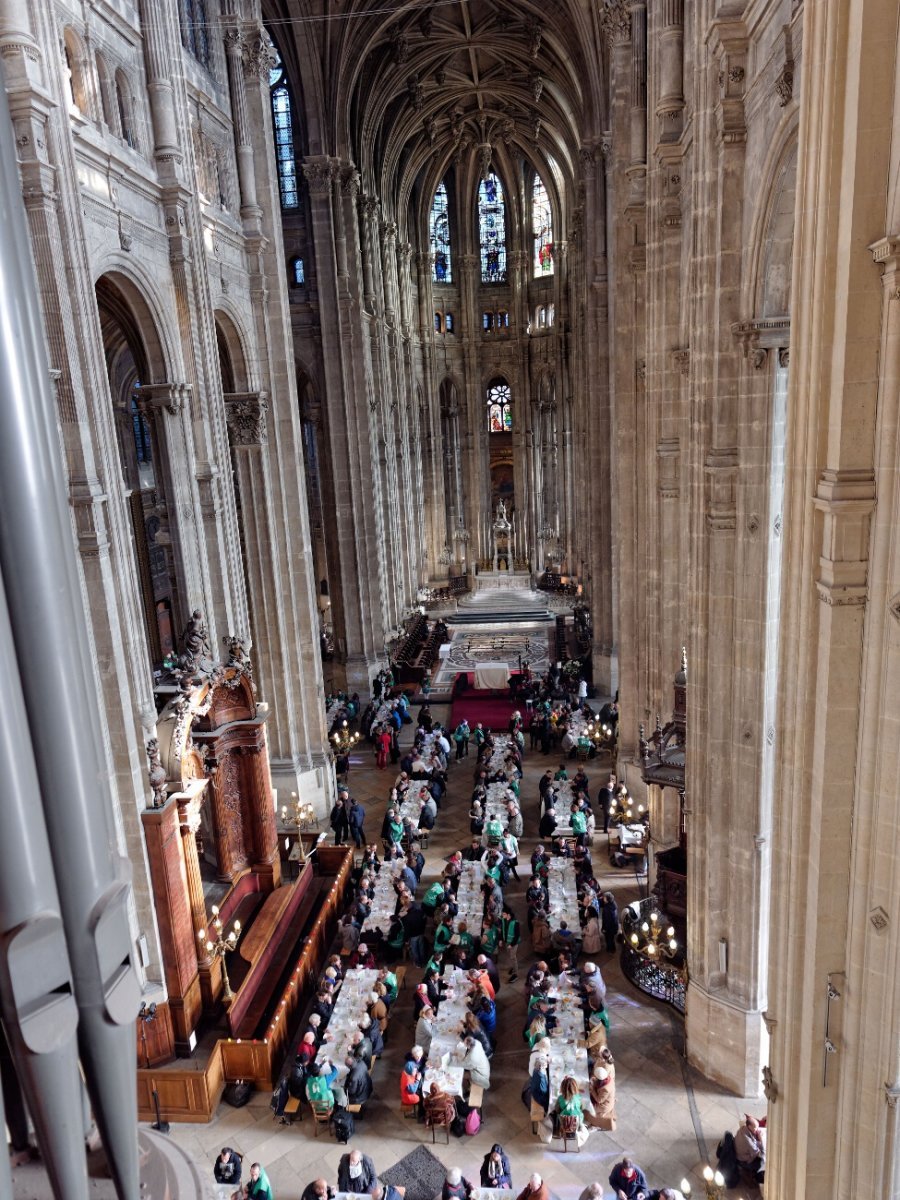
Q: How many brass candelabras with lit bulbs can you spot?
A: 7